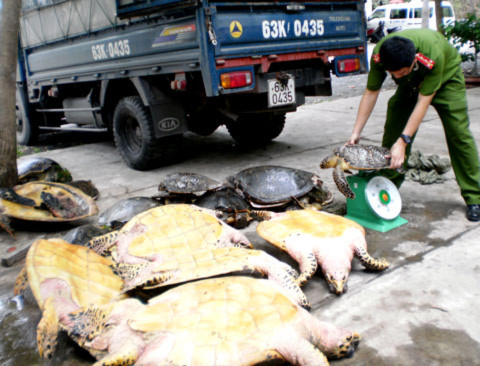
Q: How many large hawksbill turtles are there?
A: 5